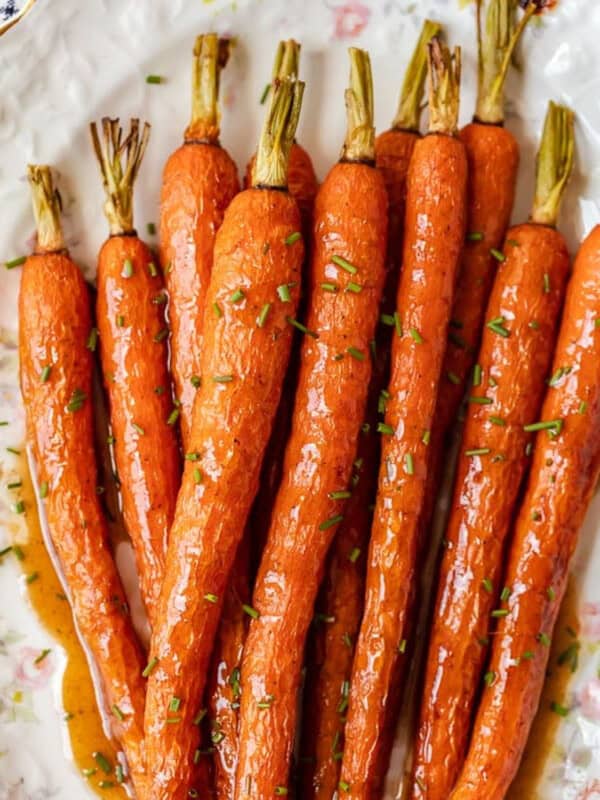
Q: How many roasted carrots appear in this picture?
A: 11